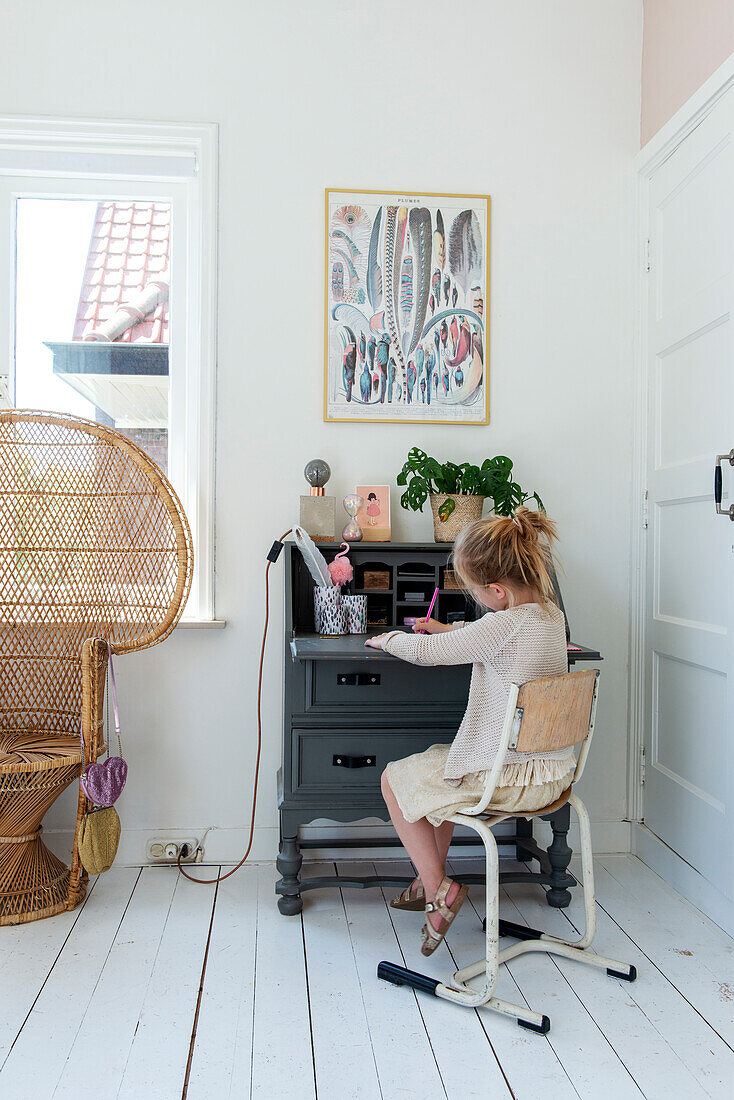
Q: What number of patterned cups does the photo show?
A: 3